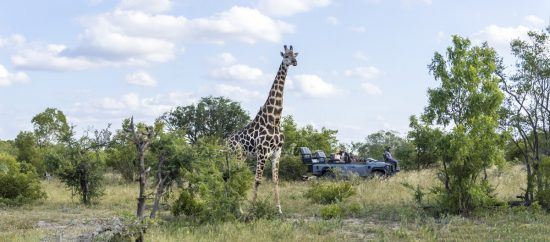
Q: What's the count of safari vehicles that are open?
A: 1